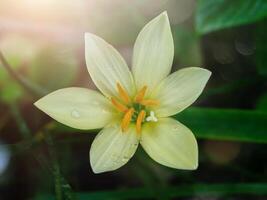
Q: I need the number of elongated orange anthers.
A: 6